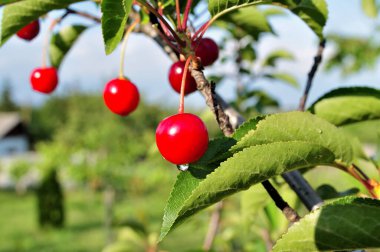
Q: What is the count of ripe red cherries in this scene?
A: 6